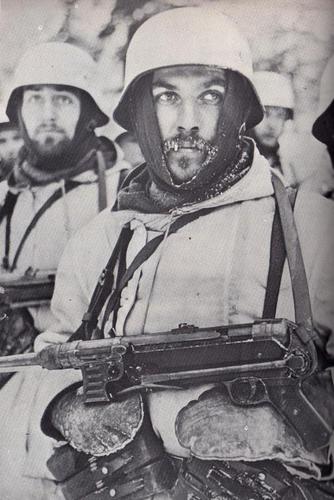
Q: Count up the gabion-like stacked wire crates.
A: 0